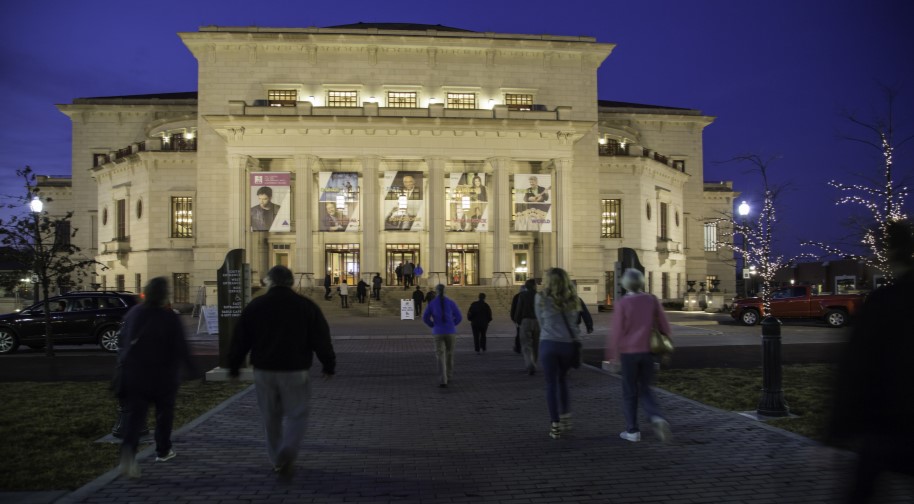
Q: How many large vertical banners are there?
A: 5